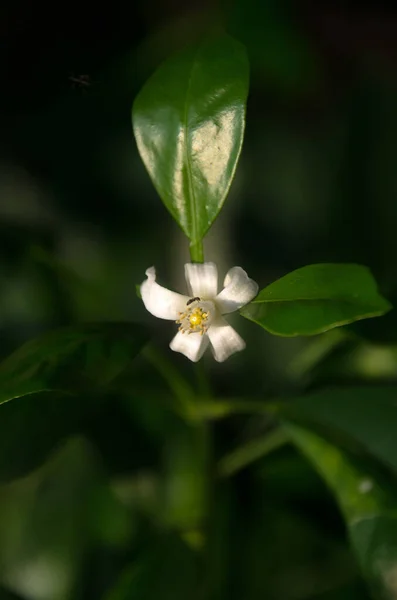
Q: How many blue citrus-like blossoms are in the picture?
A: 0